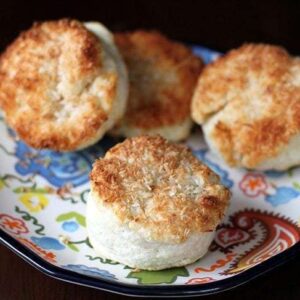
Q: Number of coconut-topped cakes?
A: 4